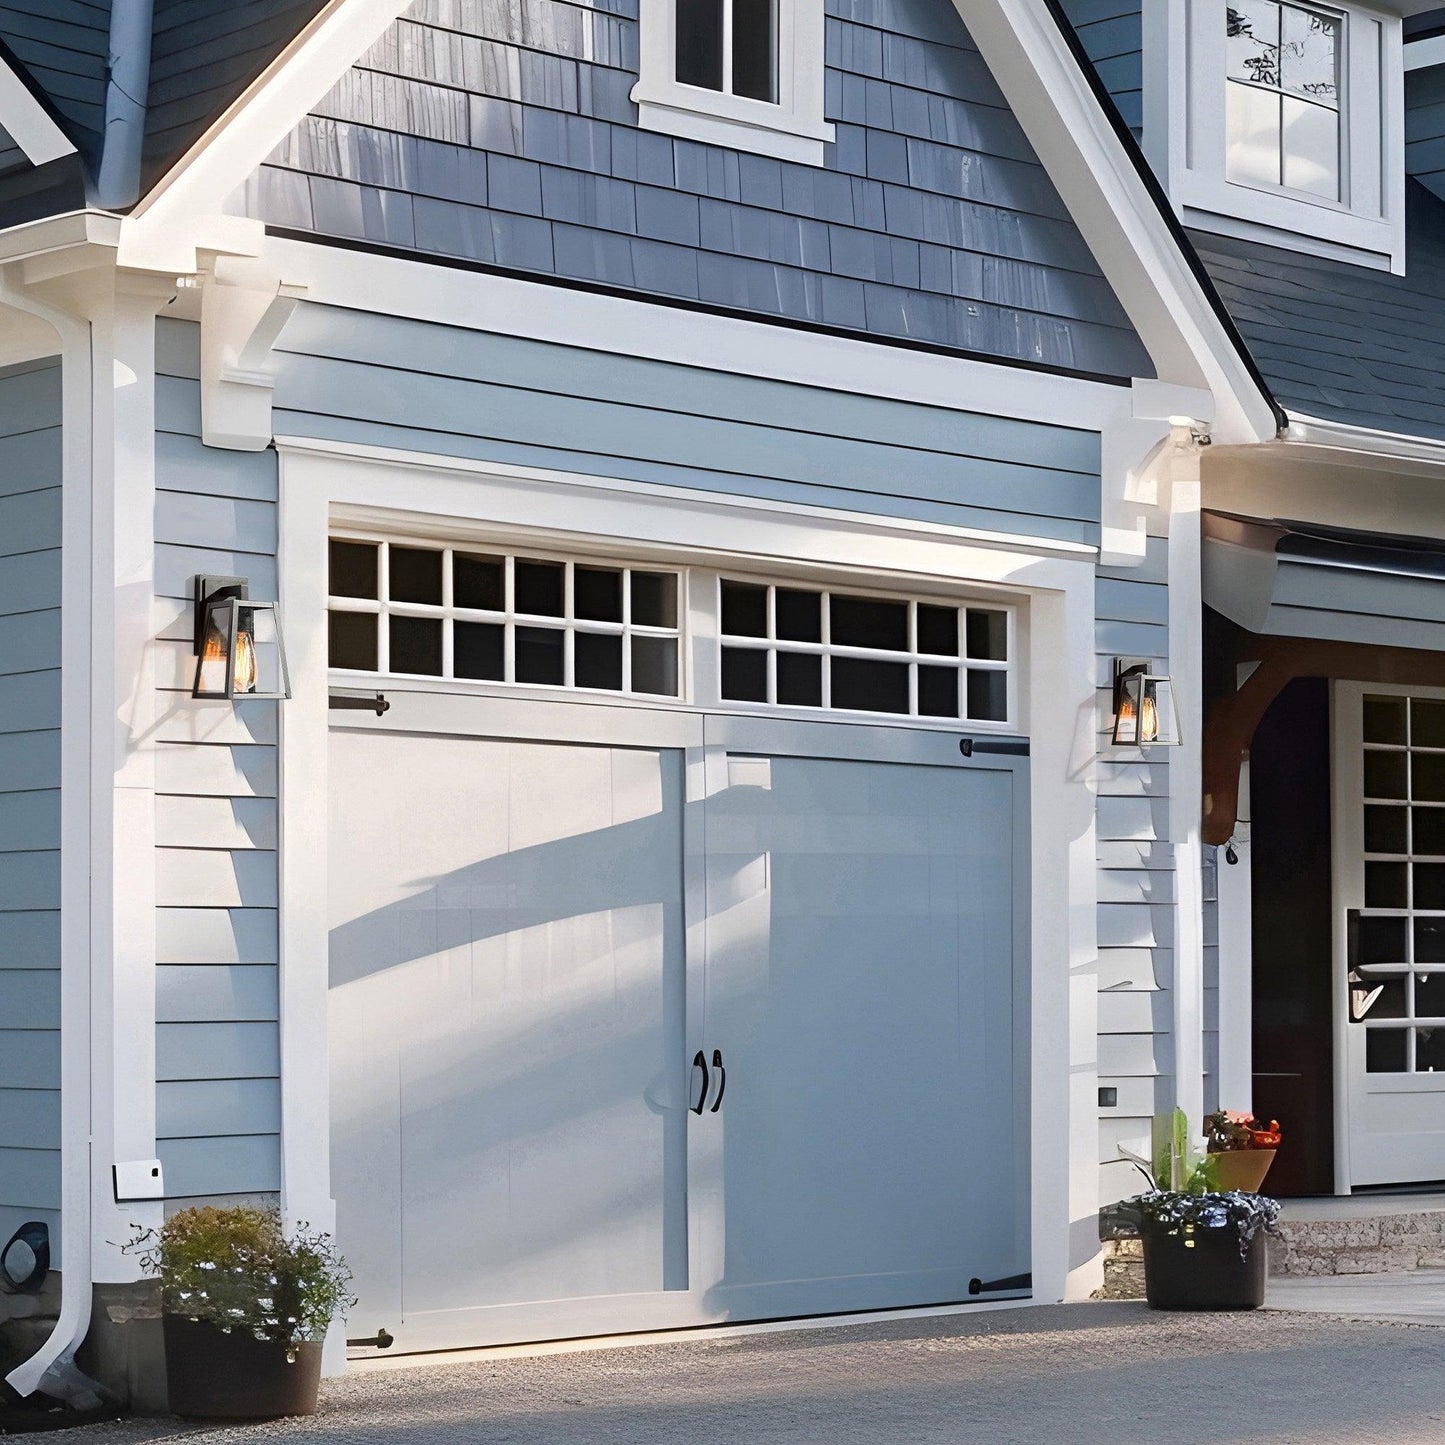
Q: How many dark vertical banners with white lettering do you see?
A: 0